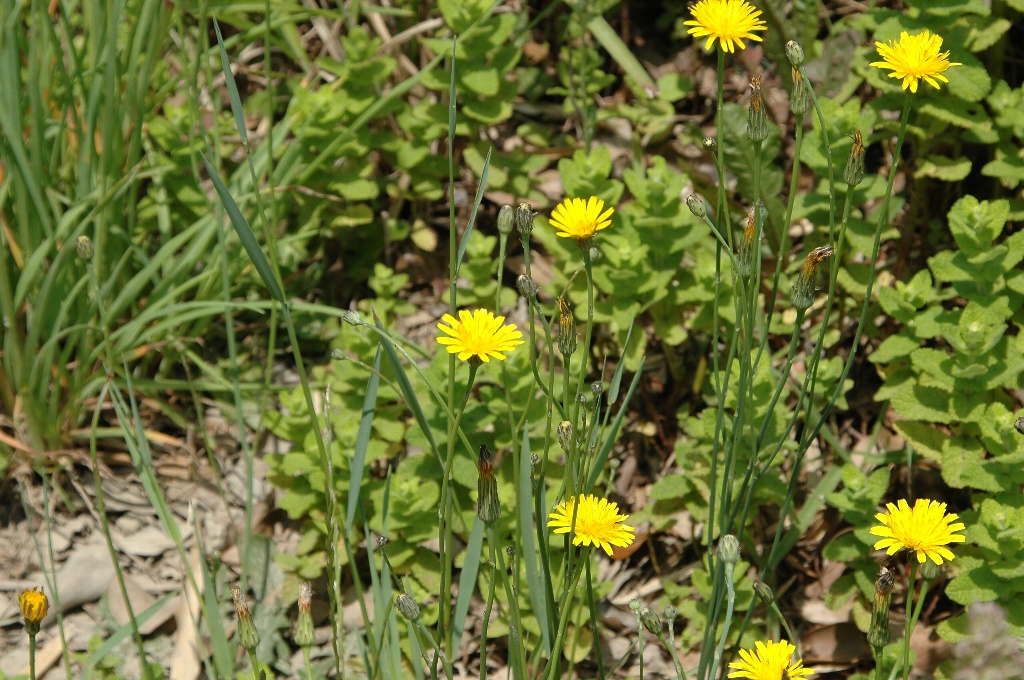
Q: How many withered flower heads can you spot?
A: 10